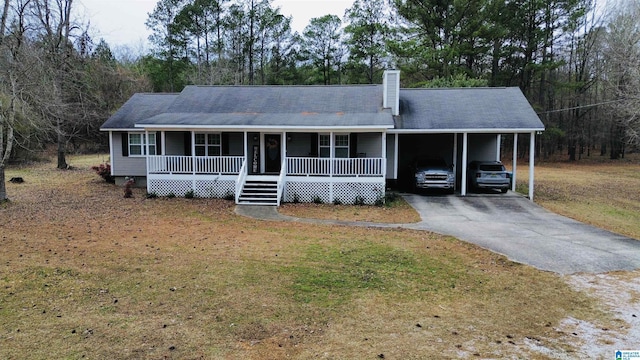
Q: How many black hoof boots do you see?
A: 0